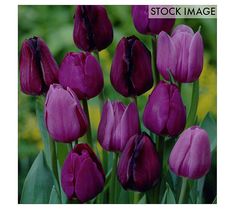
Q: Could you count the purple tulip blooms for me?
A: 12